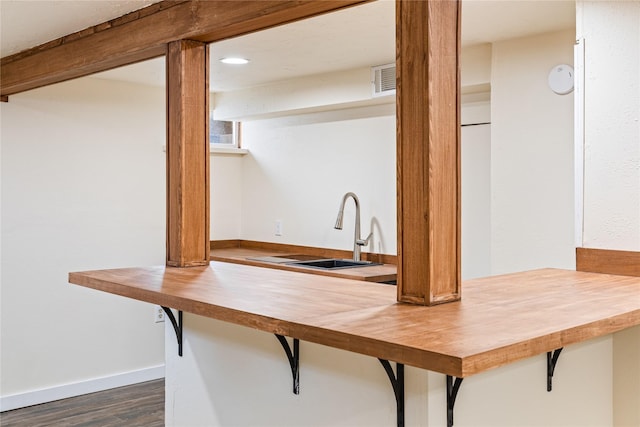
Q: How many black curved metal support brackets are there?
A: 5